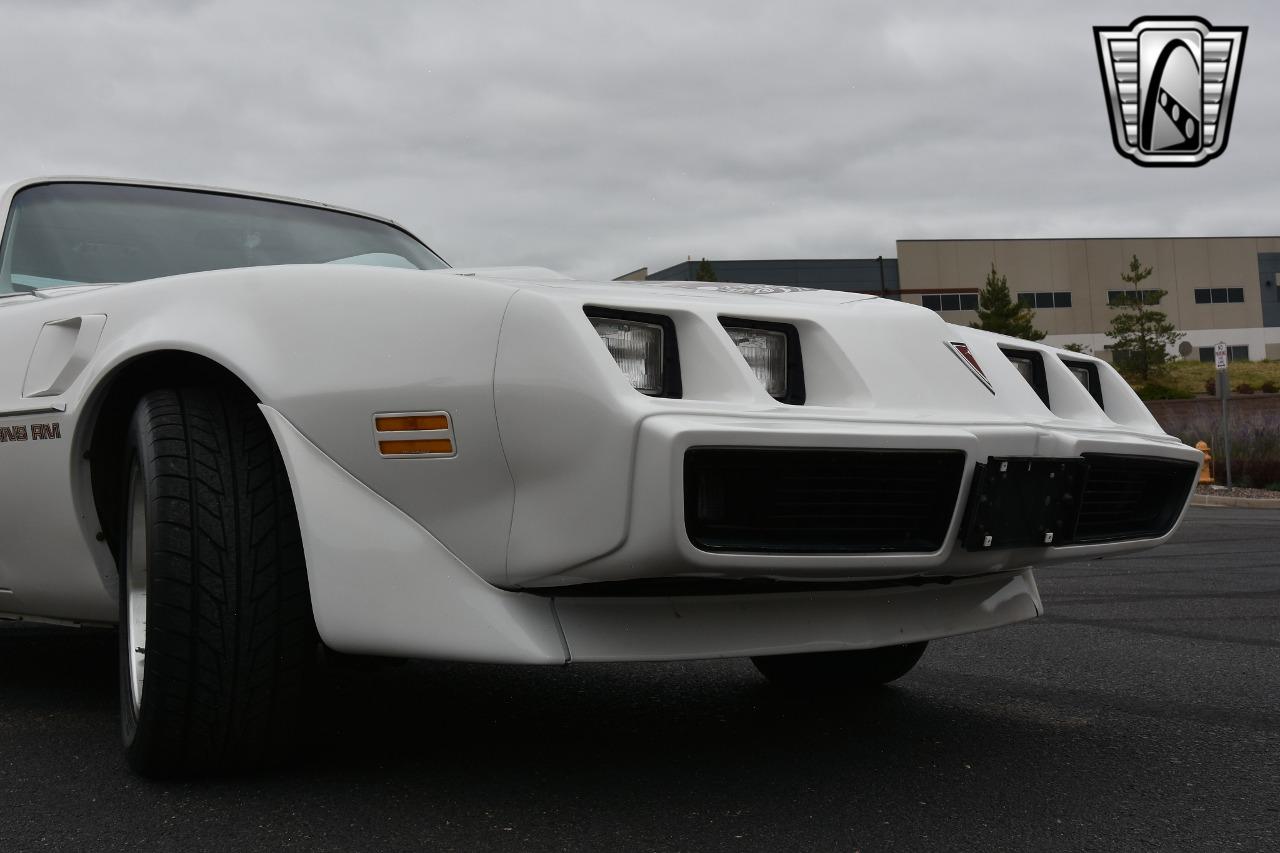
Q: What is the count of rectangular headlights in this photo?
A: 4